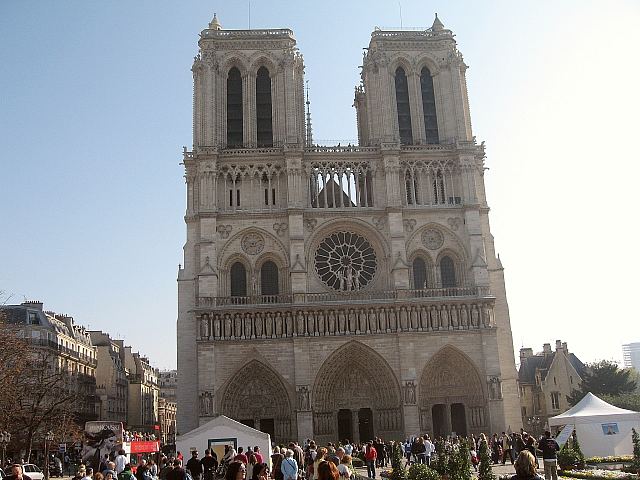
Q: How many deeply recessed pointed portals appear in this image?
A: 3